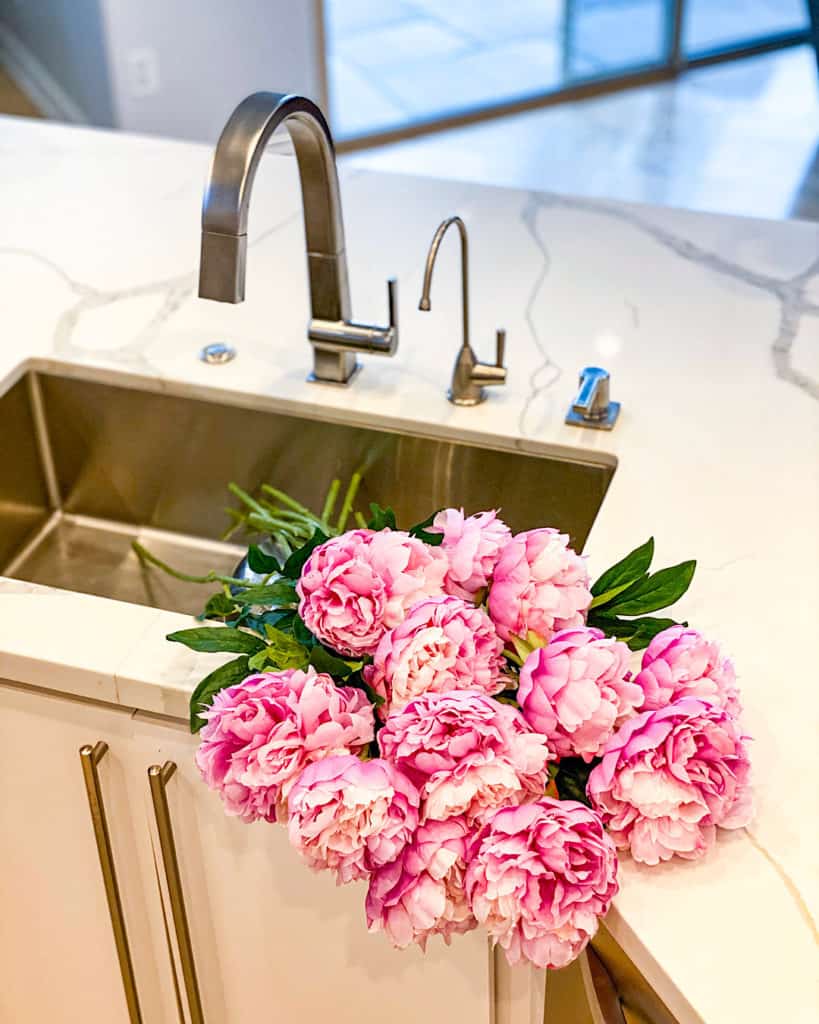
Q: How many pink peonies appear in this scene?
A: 12